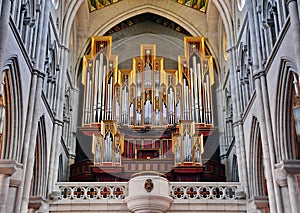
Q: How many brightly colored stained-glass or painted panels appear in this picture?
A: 2